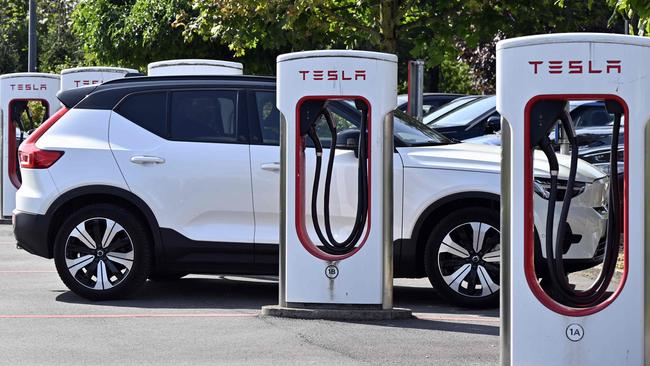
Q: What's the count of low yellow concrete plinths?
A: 0